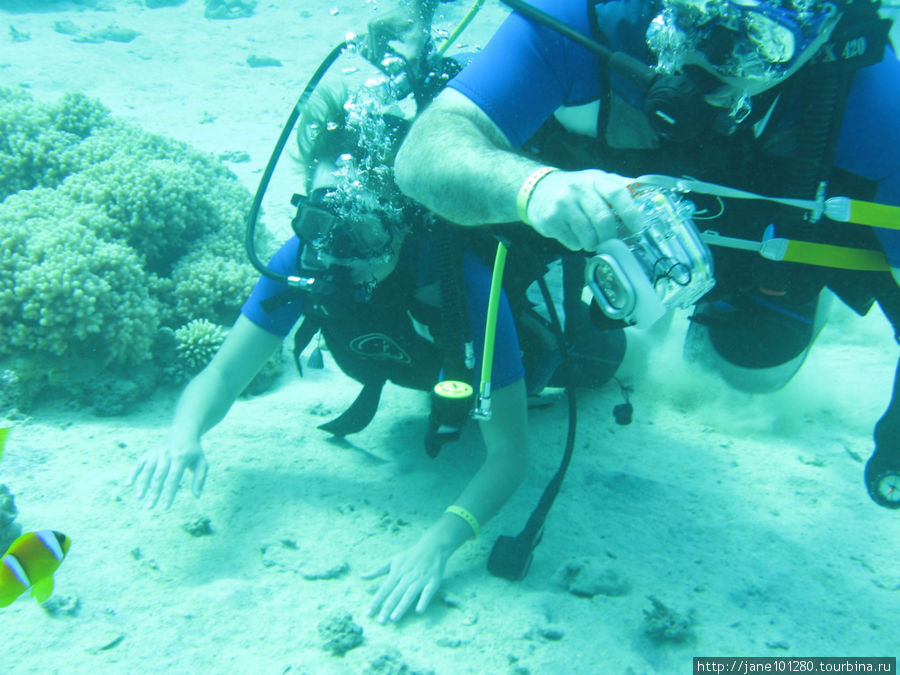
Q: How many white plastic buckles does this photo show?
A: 2